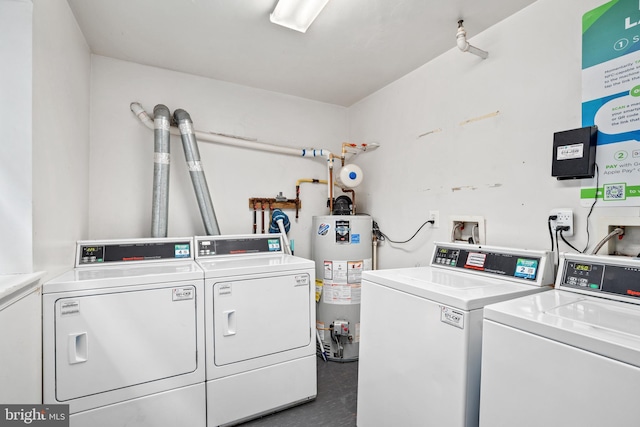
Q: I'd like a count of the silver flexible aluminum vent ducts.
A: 2